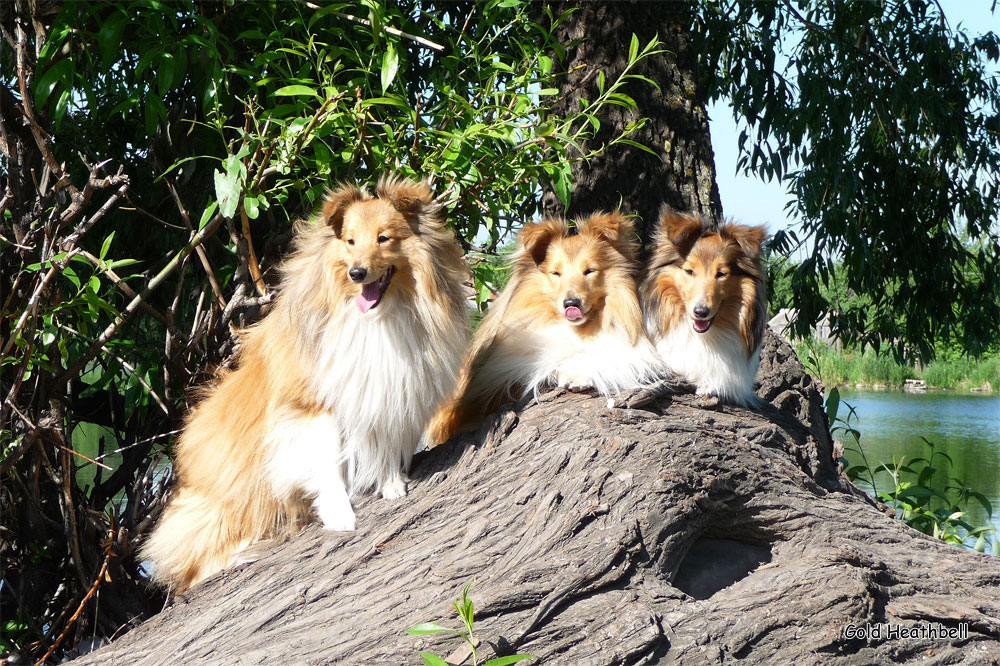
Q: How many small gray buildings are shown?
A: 2